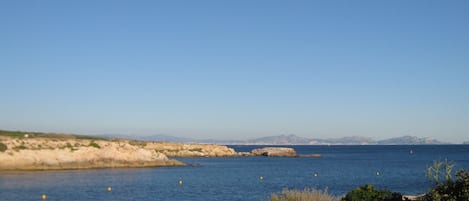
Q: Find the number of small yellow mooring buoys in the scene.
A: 6